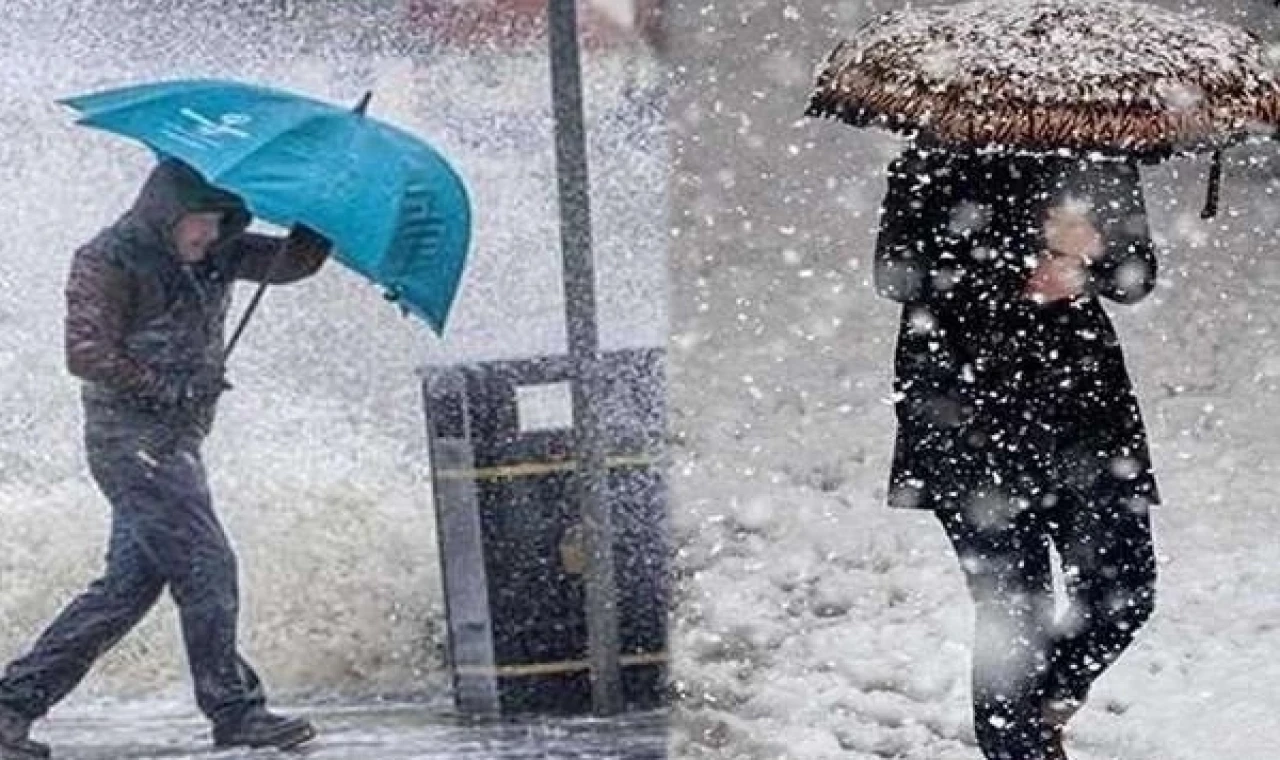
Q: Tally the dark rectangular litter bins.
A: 1